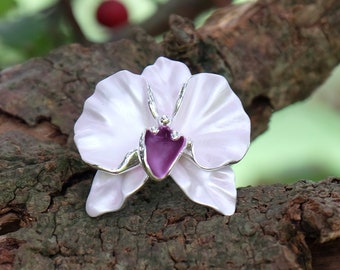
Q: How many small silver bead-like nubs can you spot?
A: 3